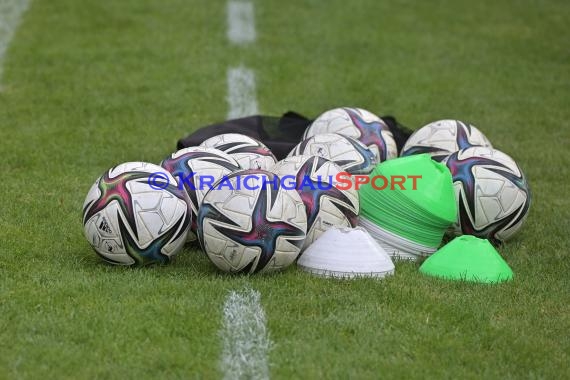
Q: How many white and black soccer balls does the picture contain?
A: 9